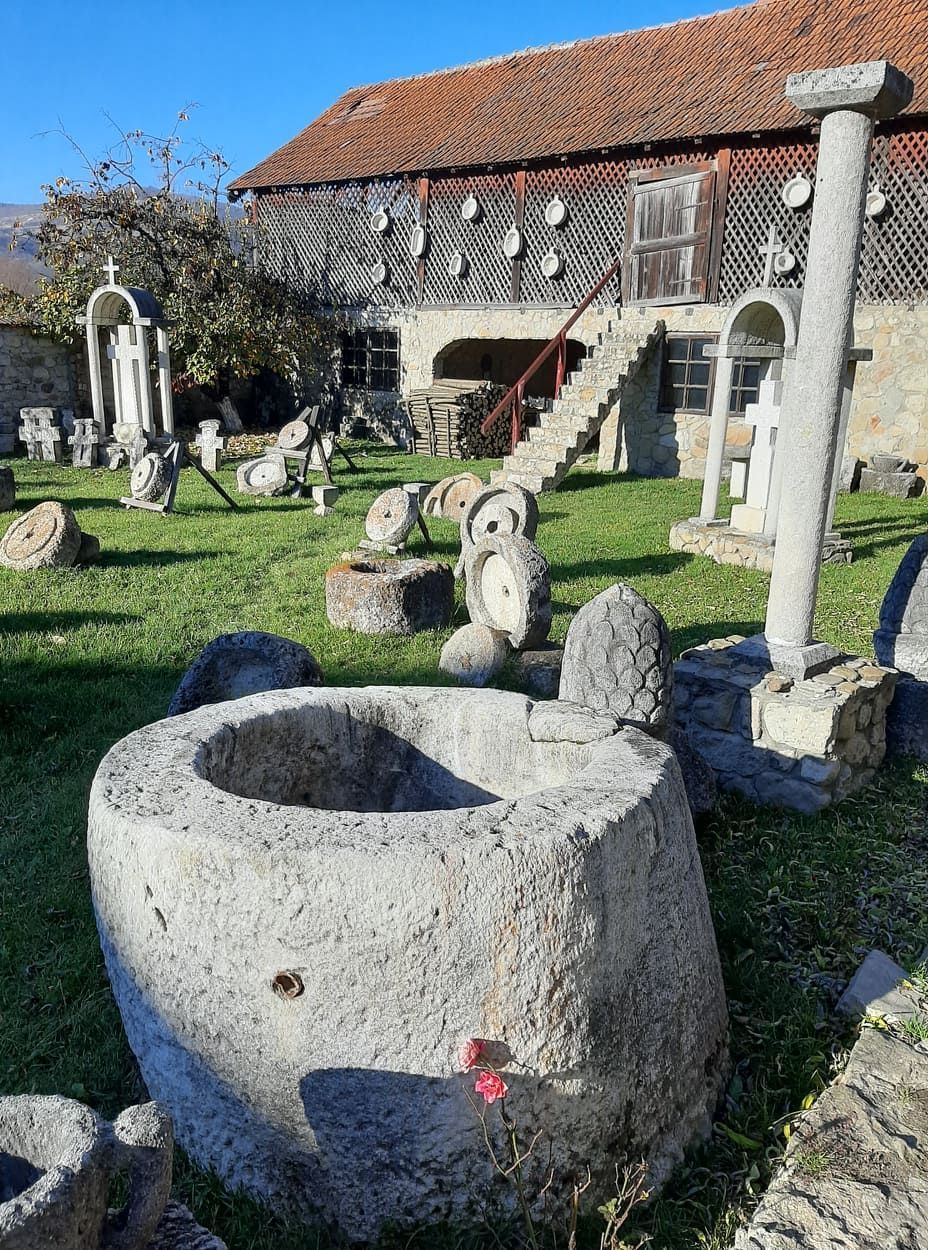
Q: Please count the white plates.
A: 11